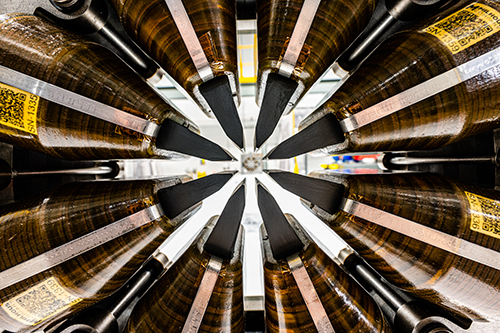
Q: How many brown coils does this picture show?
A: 8